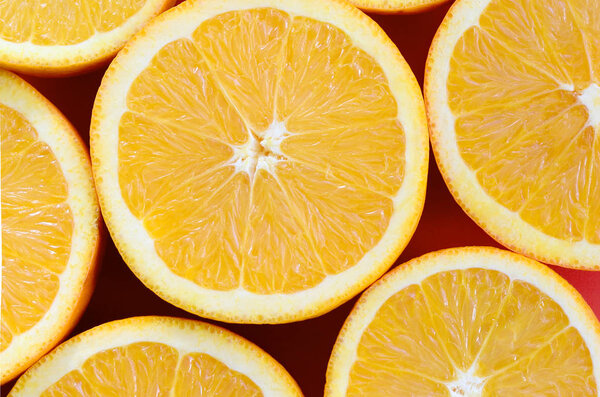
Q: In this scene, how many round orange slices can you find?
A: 7